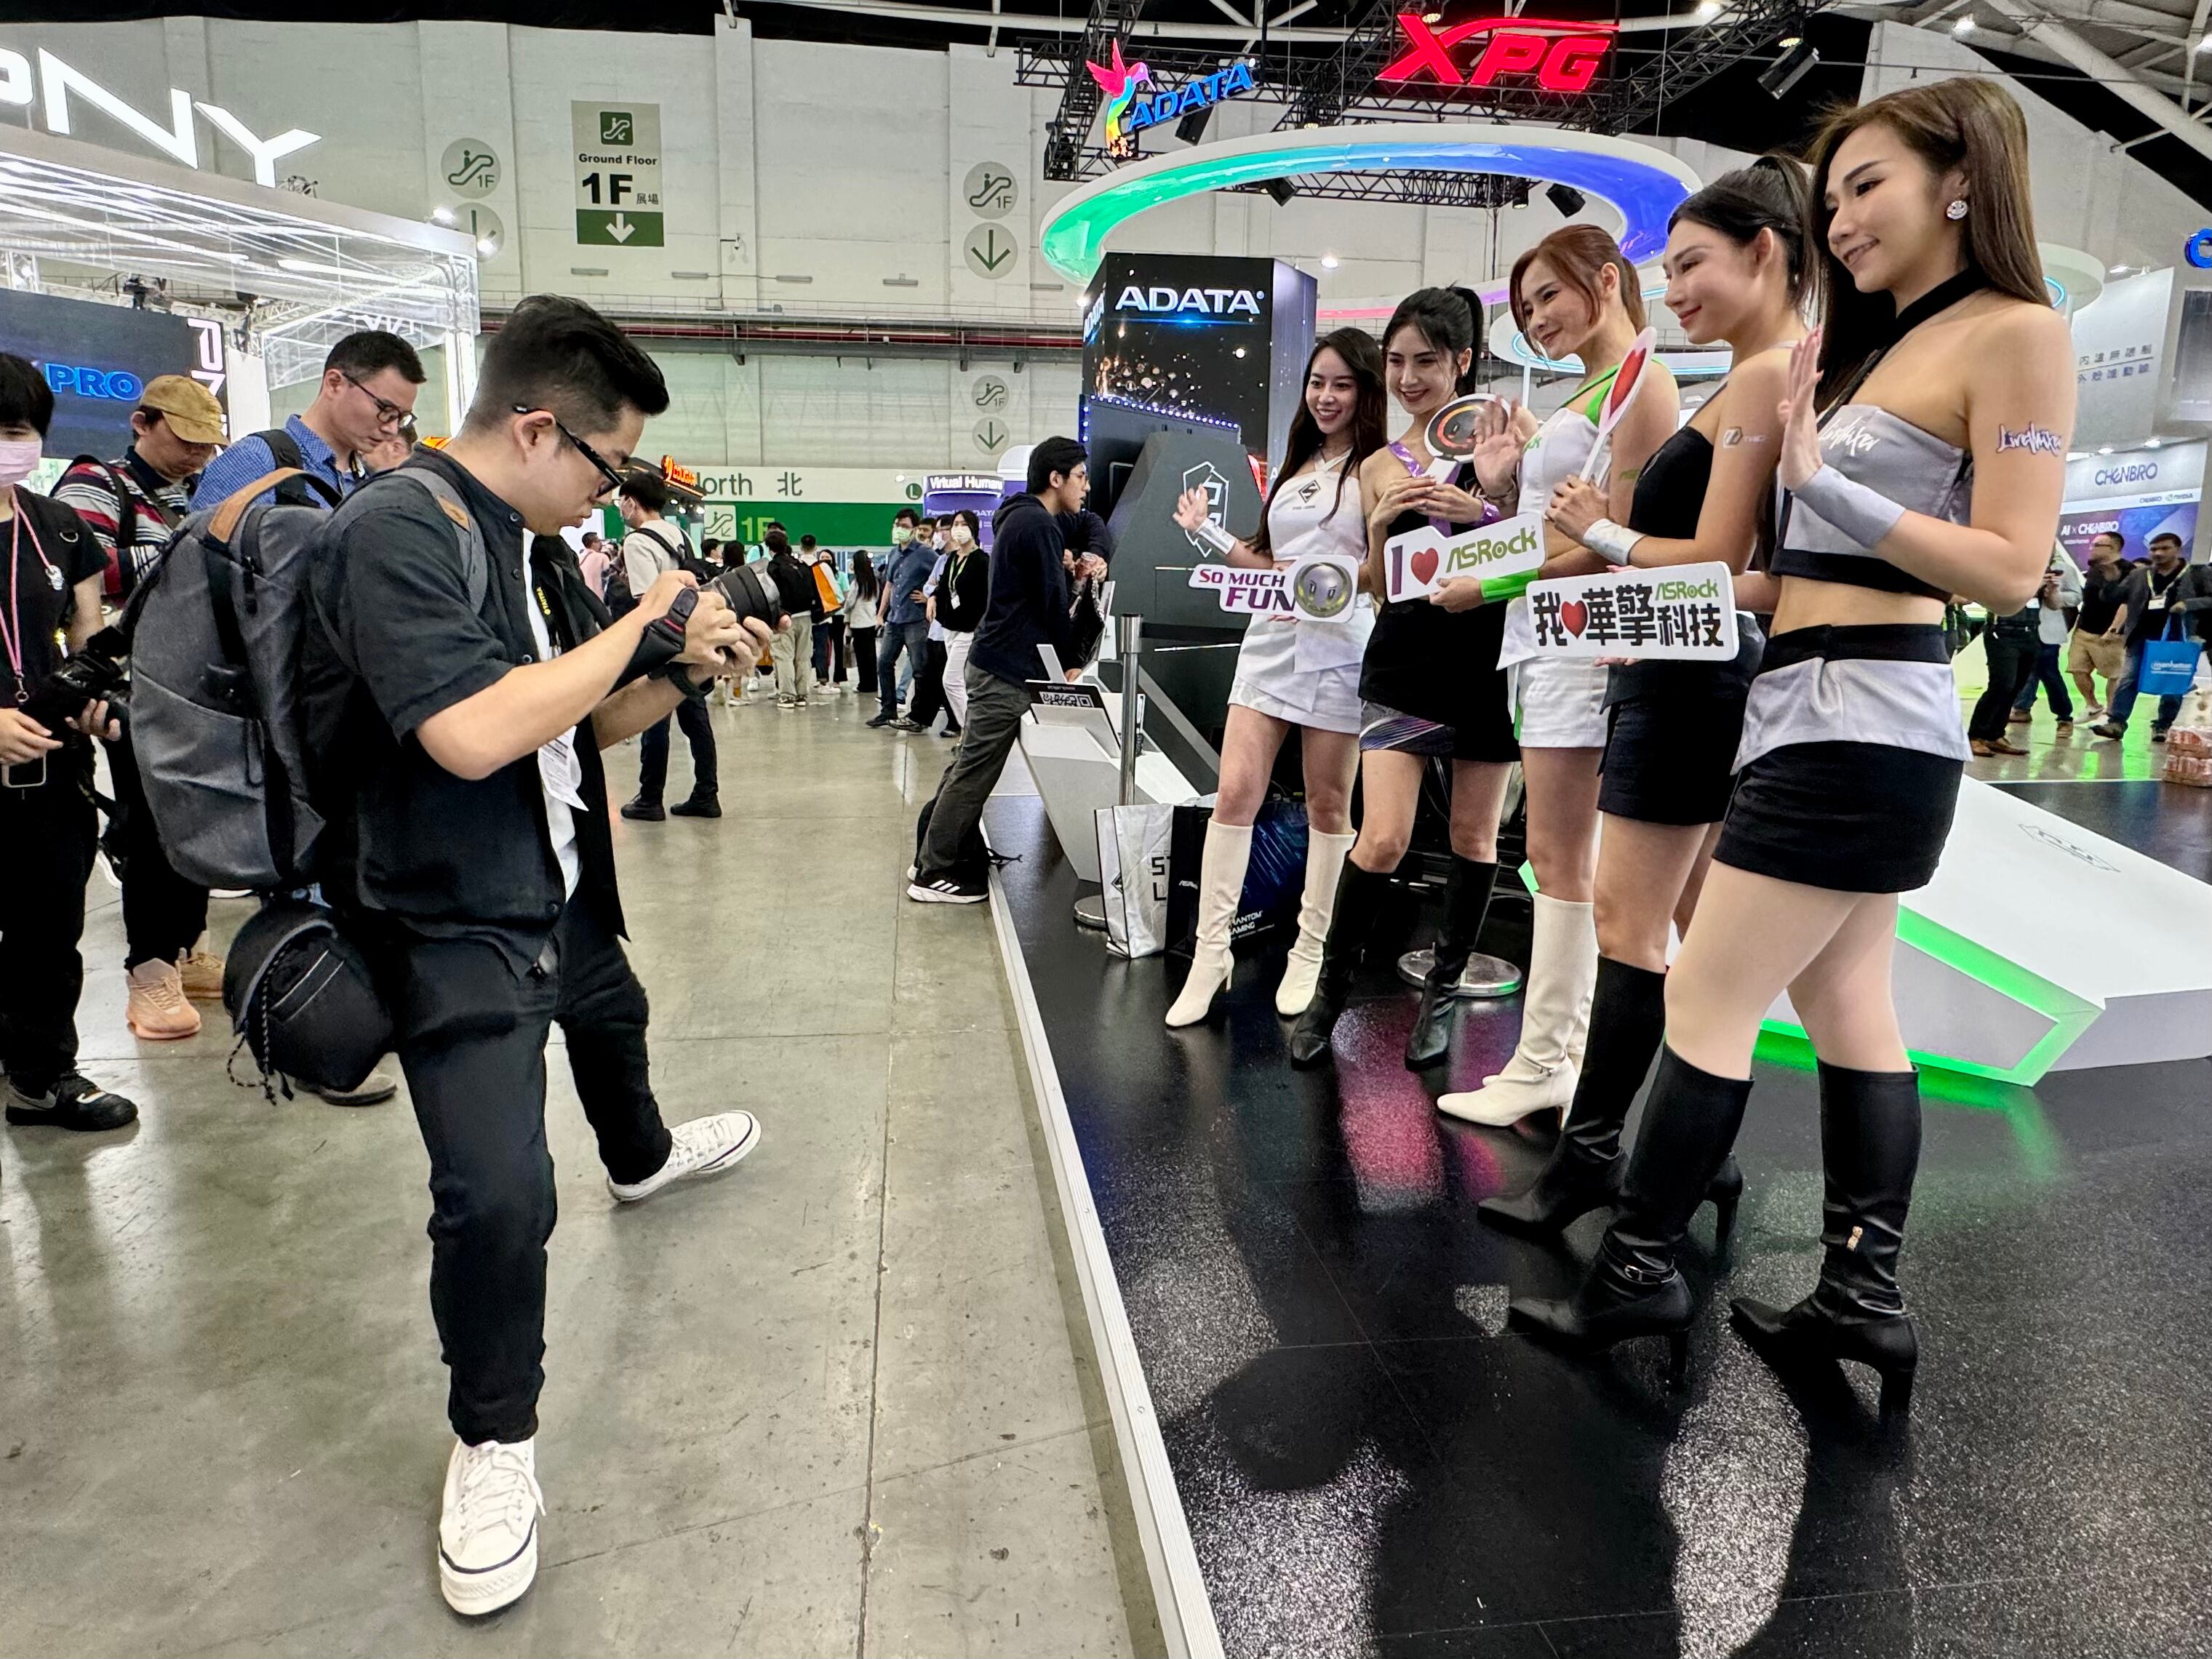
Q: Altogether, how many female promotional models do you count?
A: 5